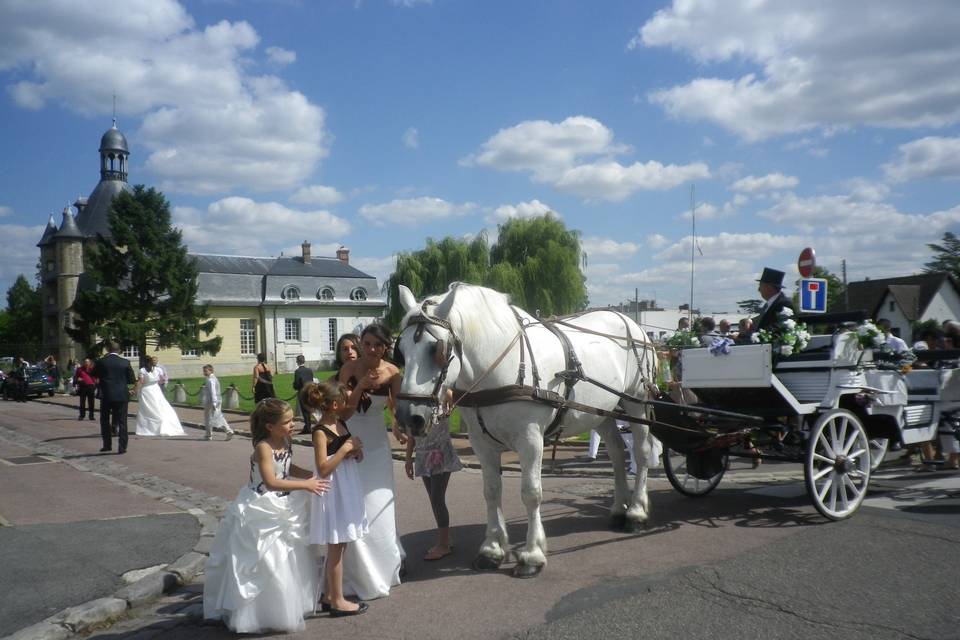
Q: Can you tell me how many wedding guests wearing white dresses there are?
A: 4